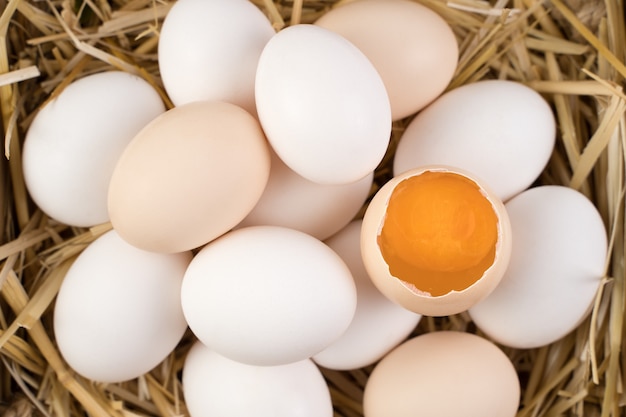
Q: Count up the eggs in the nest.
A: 14